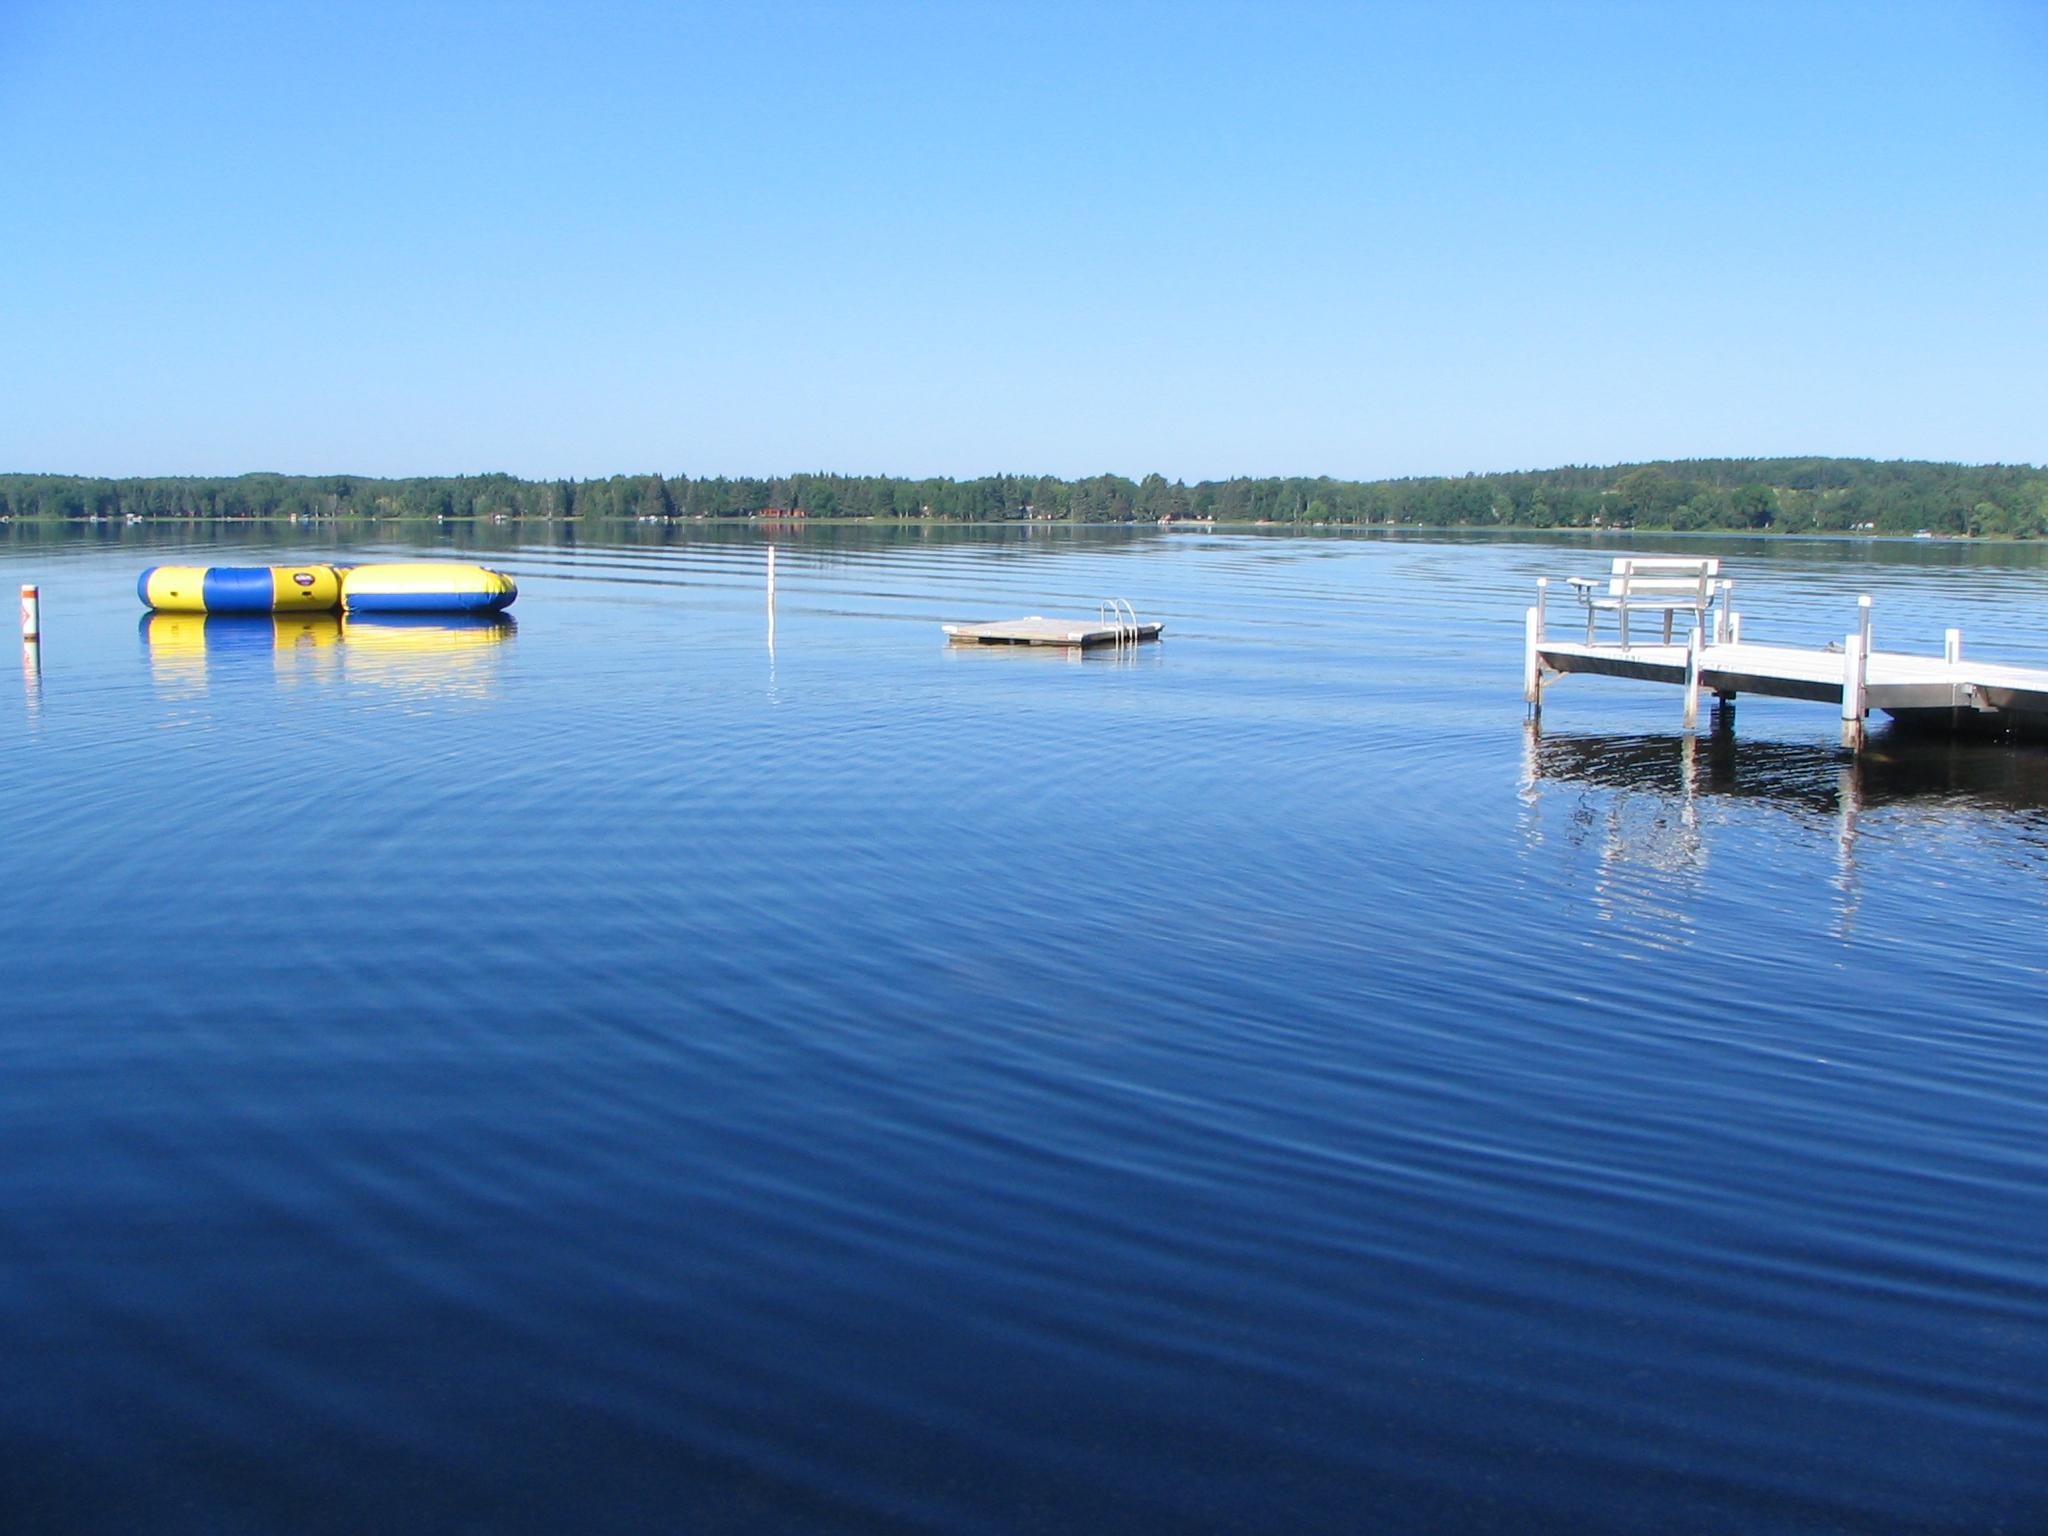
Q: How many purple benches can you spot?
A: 0